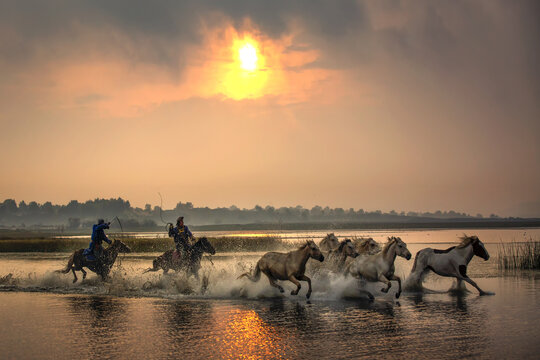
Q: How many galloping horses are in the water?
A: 8